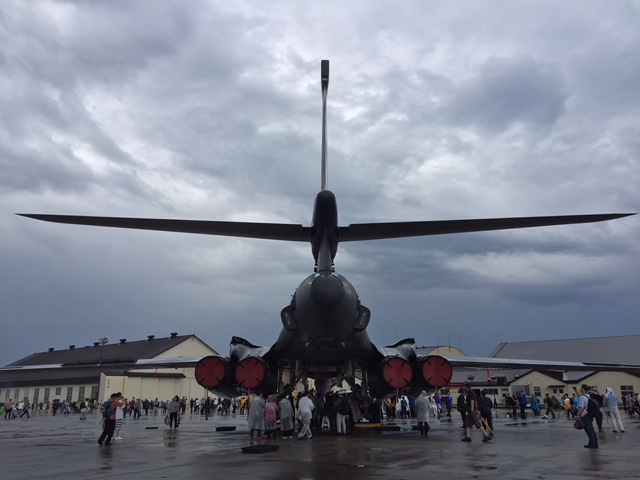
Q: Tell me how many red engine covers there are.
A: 4